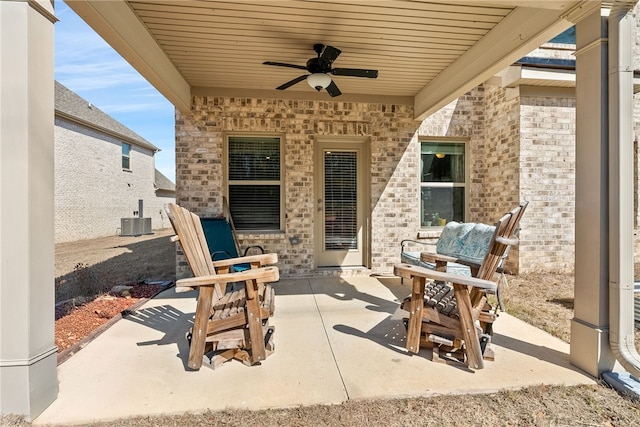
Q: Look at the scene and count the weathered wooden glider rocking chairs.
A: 2